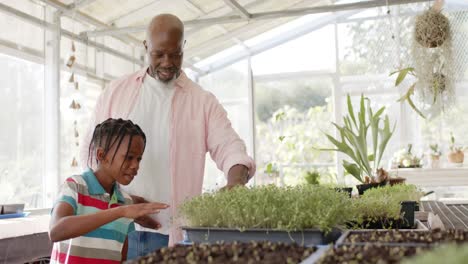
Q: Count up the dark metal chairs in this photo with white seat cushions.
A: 0